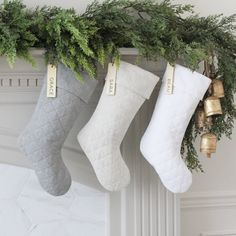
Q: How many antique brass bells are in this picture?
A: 4